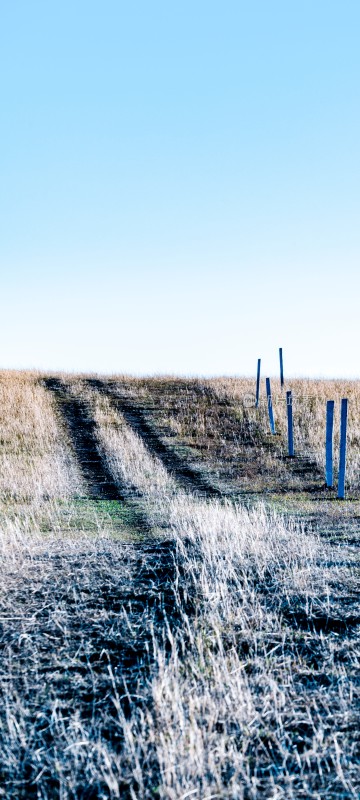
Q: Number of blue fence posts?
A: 6